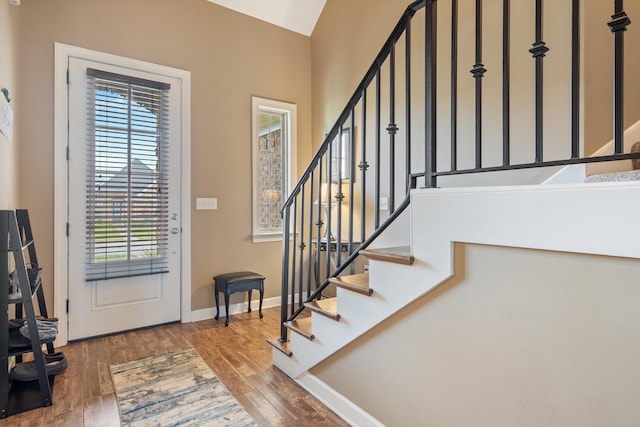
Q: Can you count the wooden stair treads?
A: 5